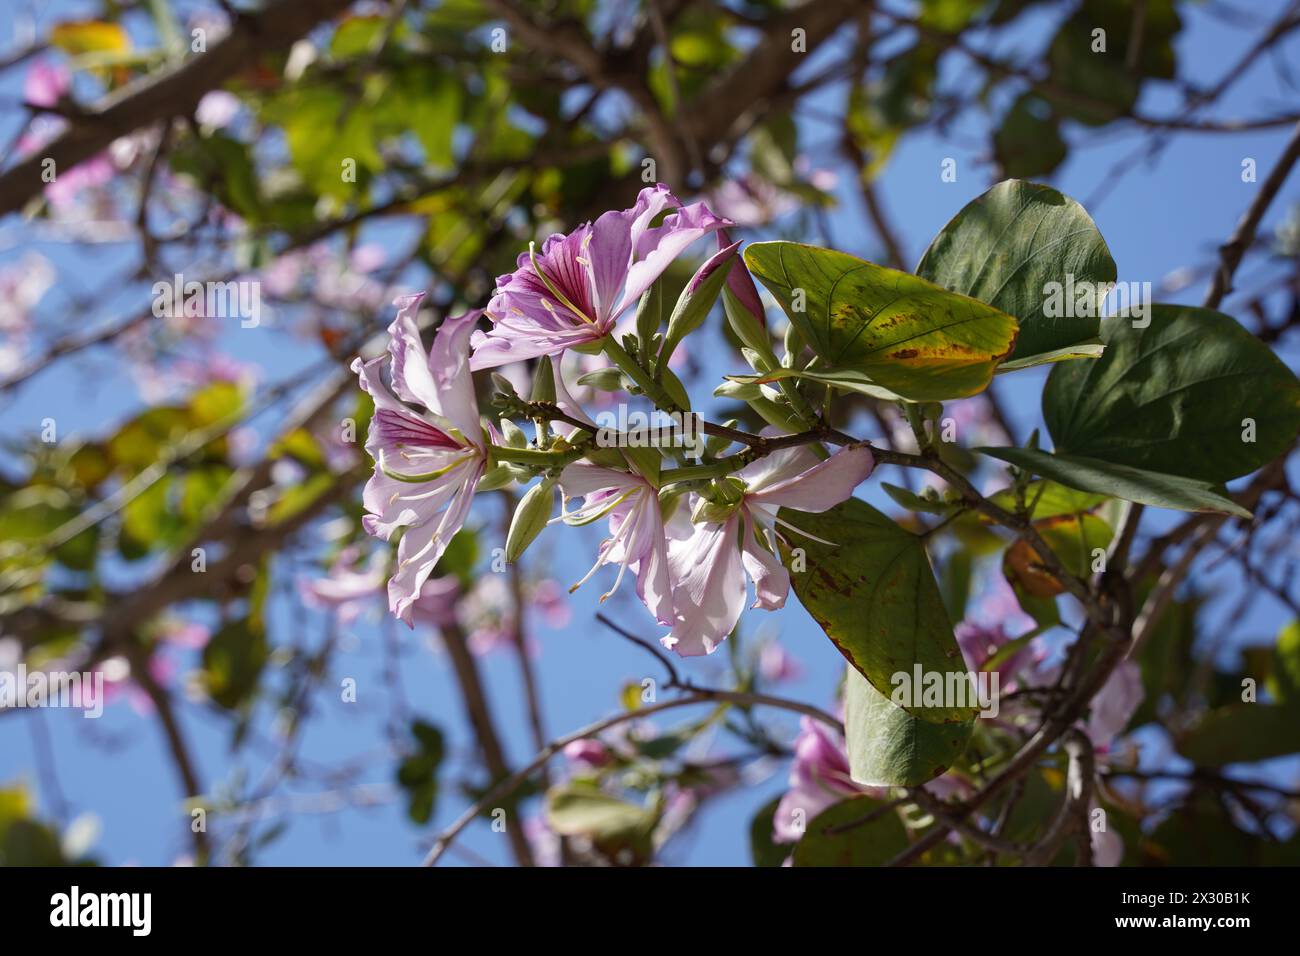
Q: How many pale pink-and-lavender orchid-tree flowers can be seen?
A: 4